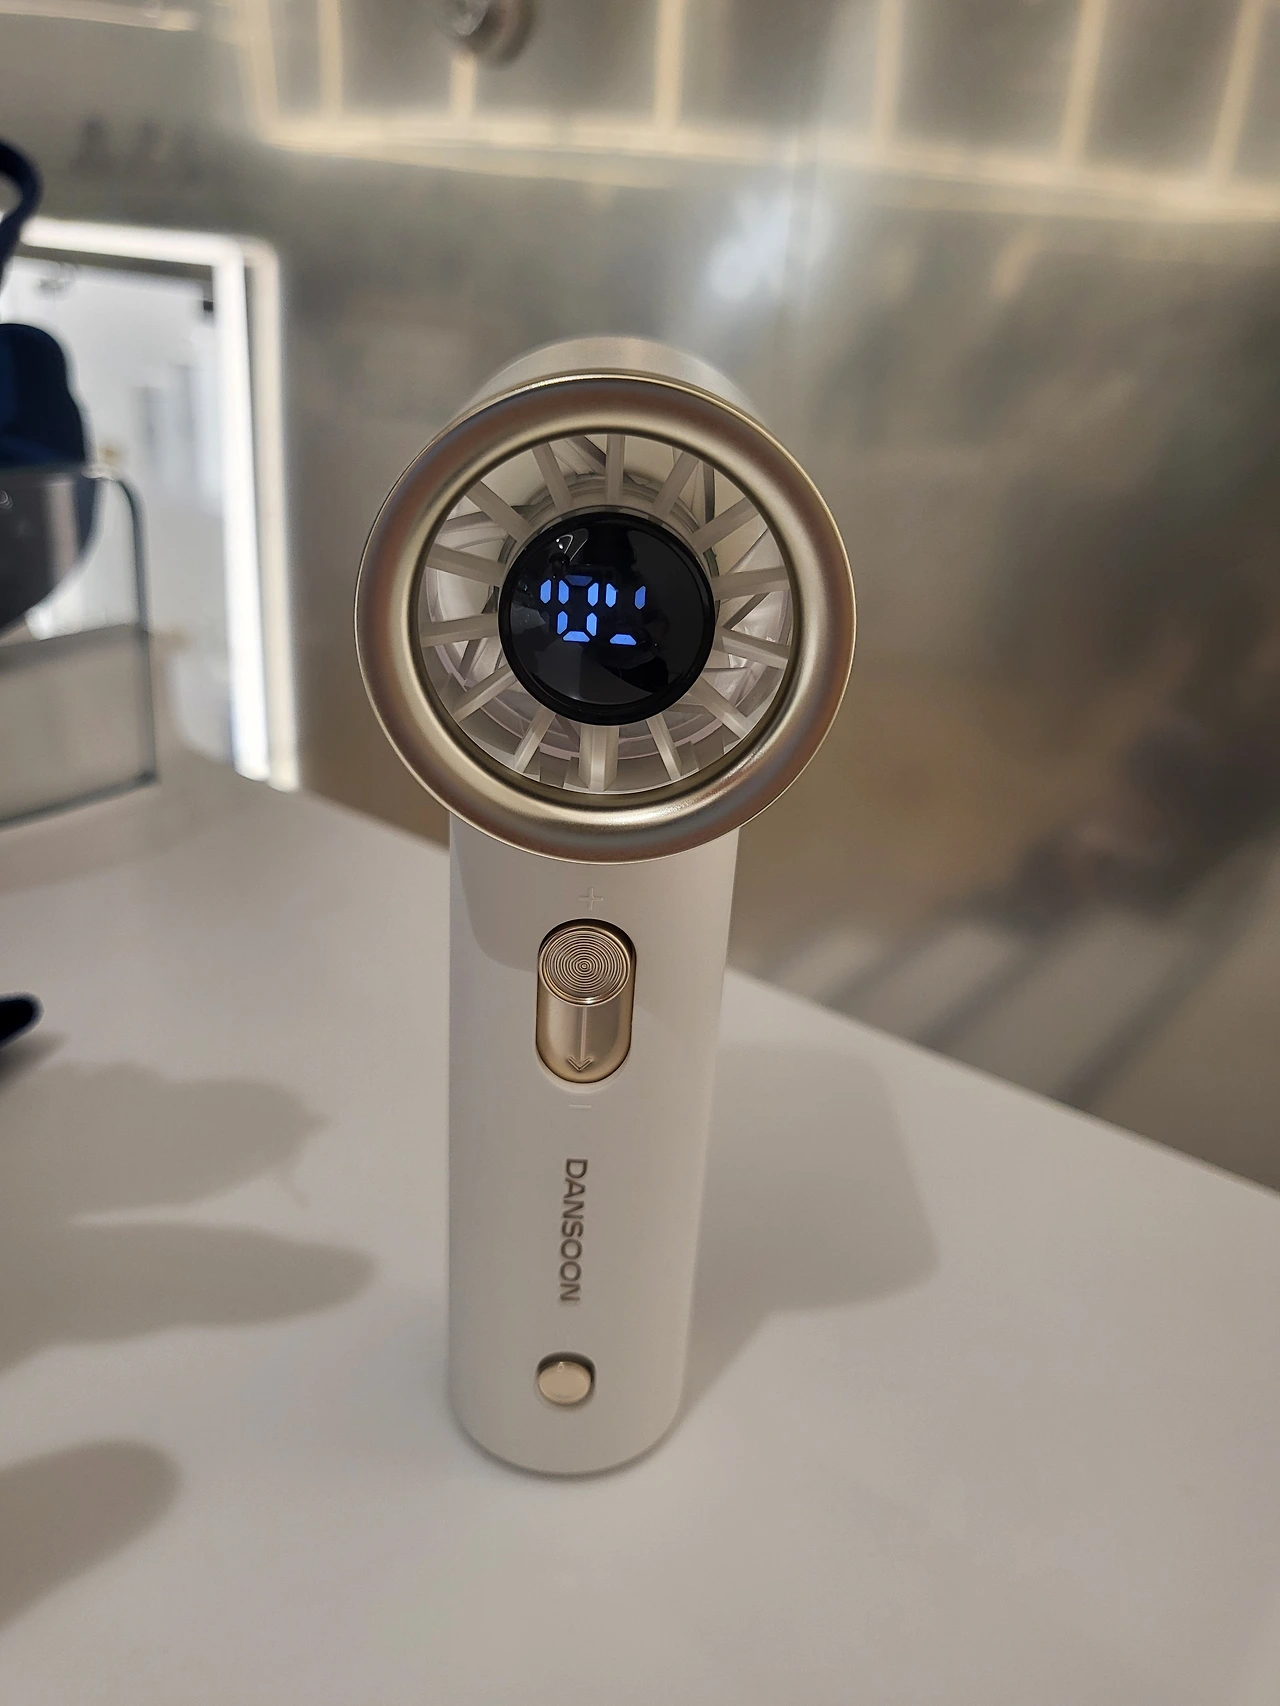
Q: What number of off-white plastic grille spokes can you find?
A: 14